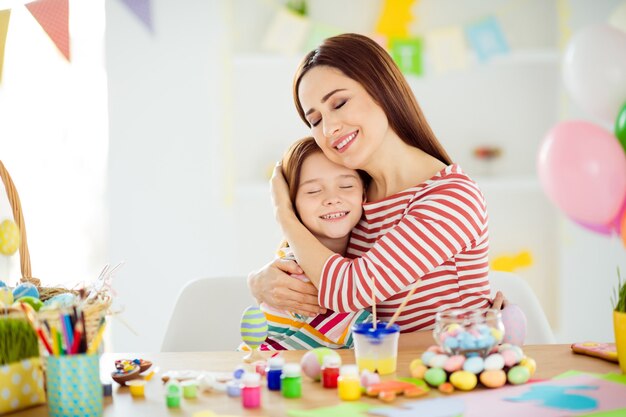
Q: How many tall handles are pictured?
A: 1